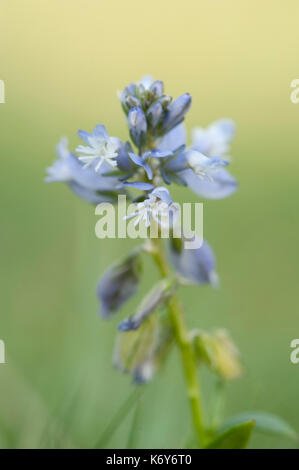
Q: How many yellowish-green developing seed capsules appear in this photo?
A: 2